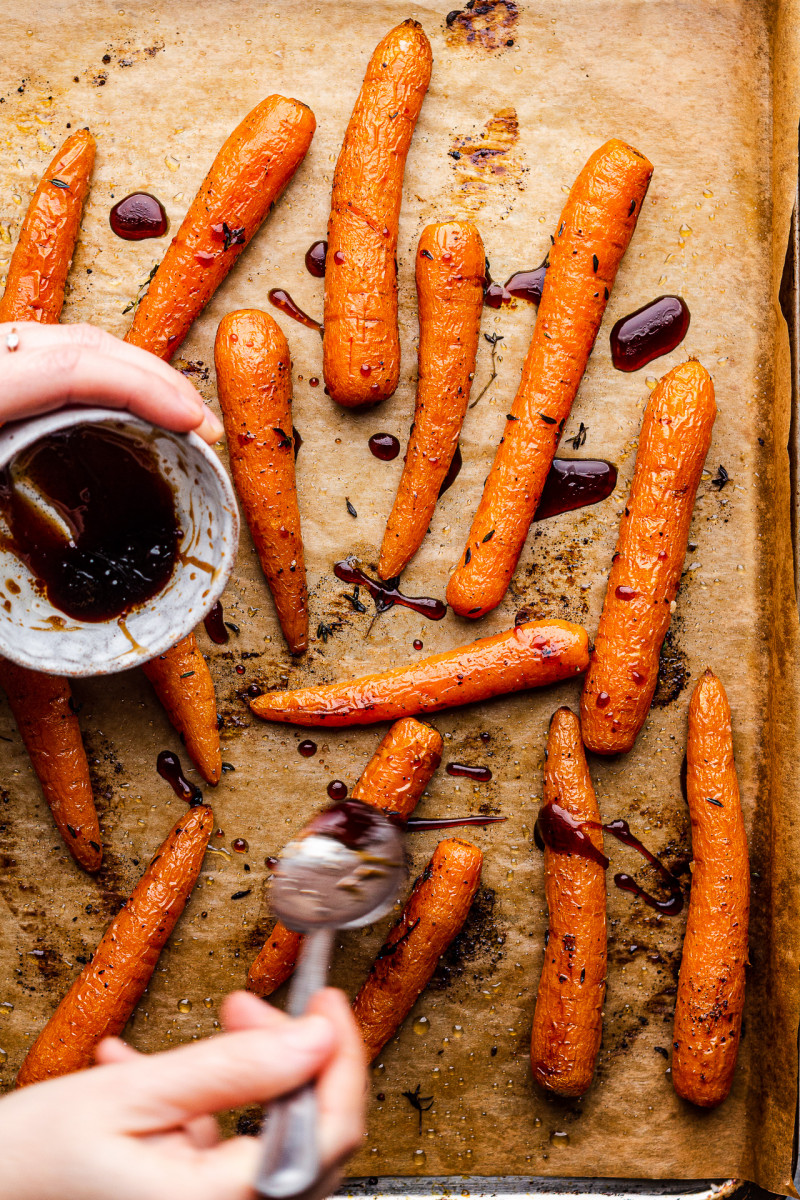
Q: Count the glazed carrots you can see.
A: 15